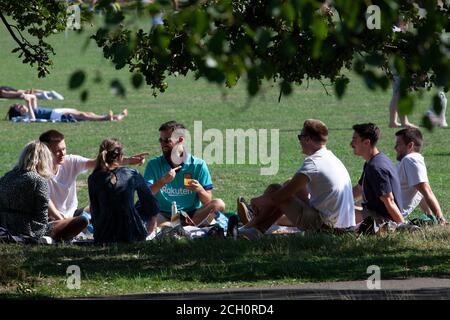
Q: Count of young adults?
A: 7